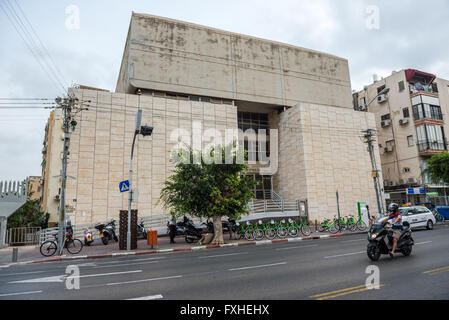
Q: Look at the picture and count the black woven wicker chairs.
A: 0